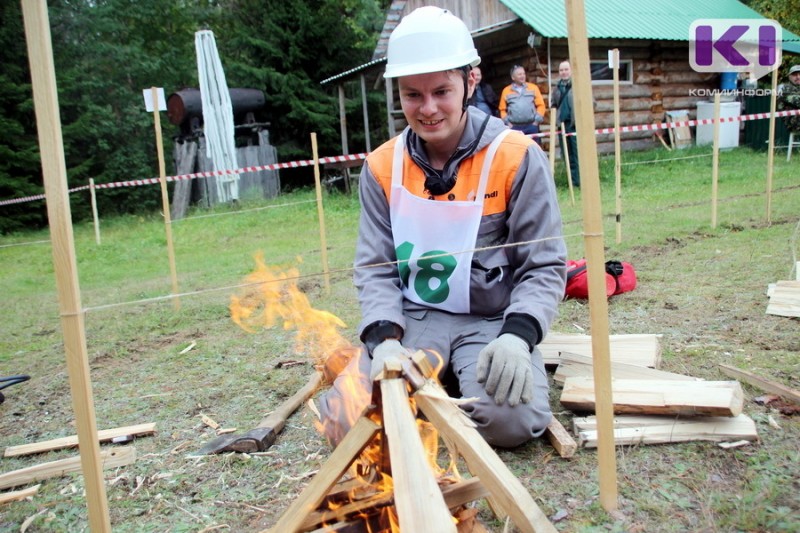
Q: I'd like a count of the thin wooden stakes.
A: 10